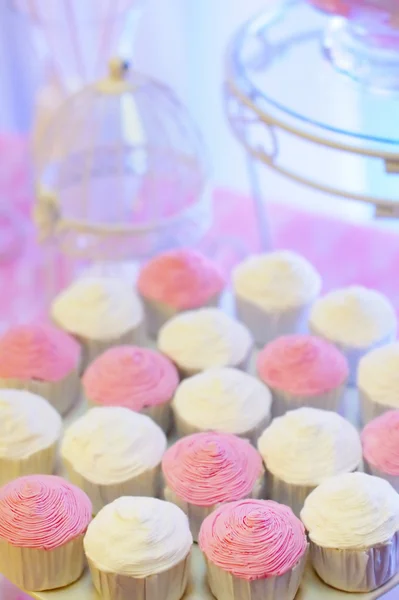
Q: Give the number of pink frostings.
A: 8